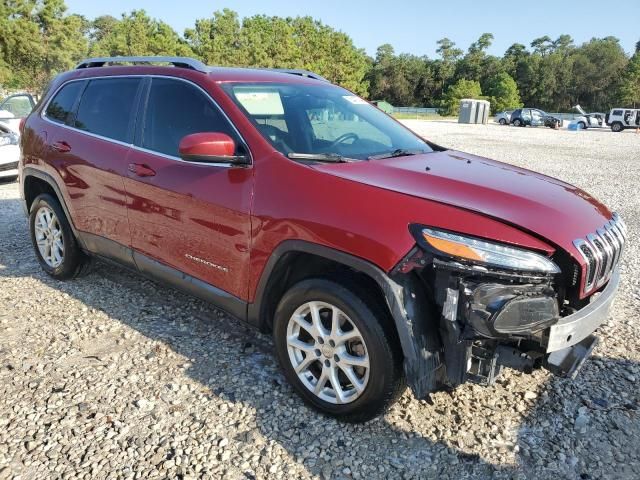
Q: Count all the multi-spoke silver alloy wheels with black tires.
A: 2